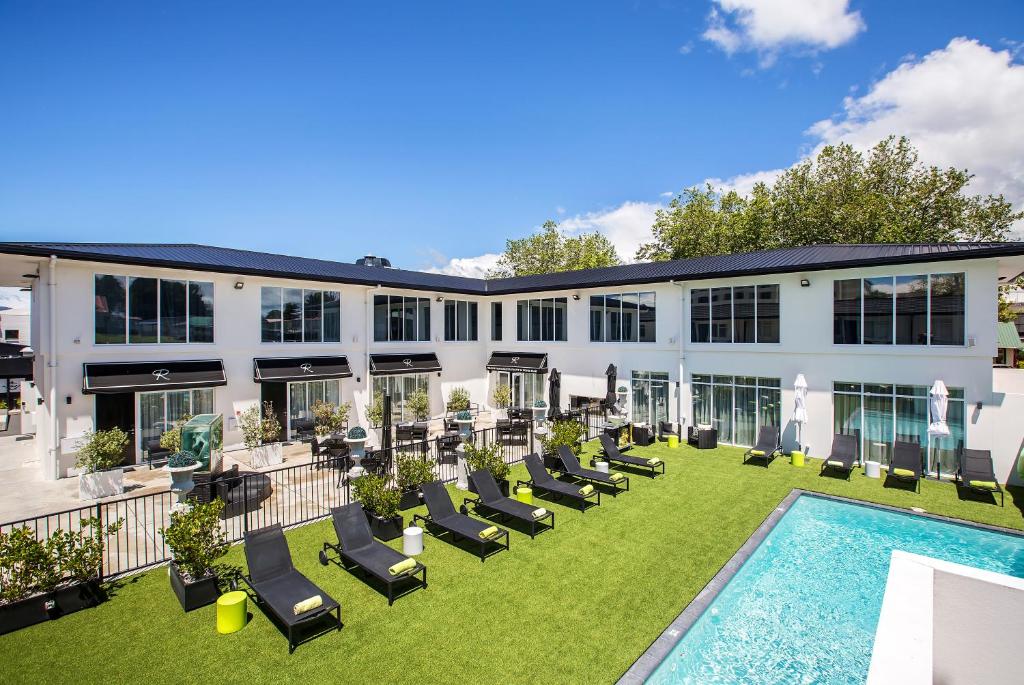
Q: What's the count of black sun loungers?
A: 11